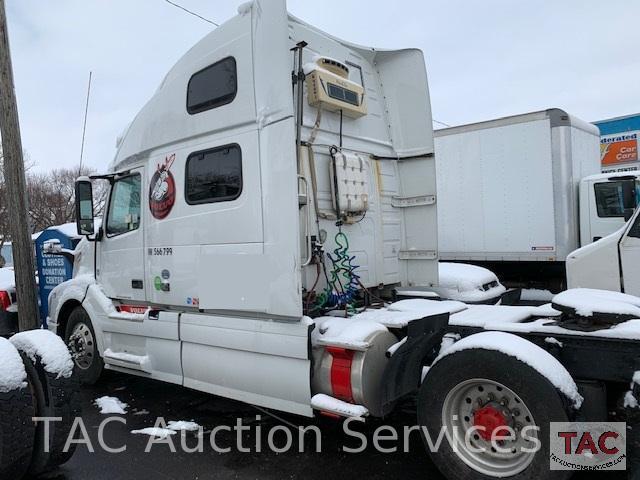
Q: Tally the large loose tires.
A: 2